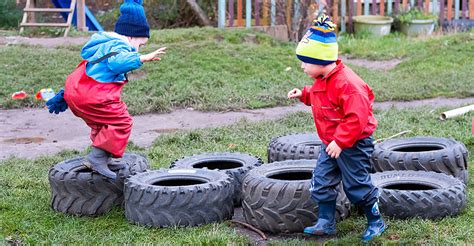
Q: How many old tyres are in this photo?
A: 7